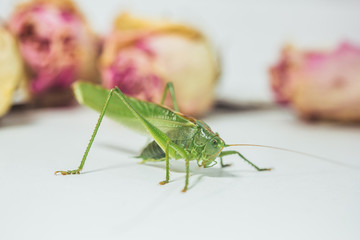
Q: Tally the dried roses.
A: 4